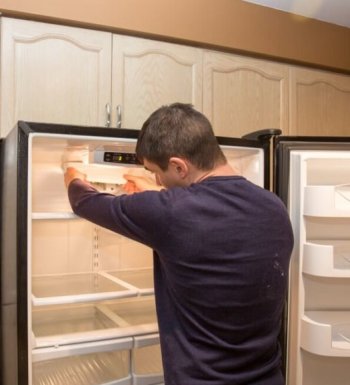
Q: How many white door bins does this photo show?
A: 3